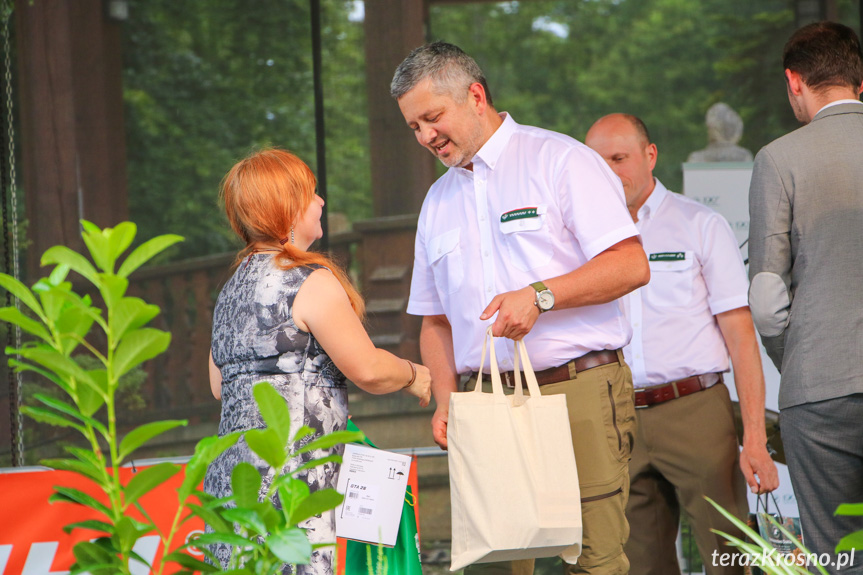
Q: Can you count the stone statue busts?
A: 1